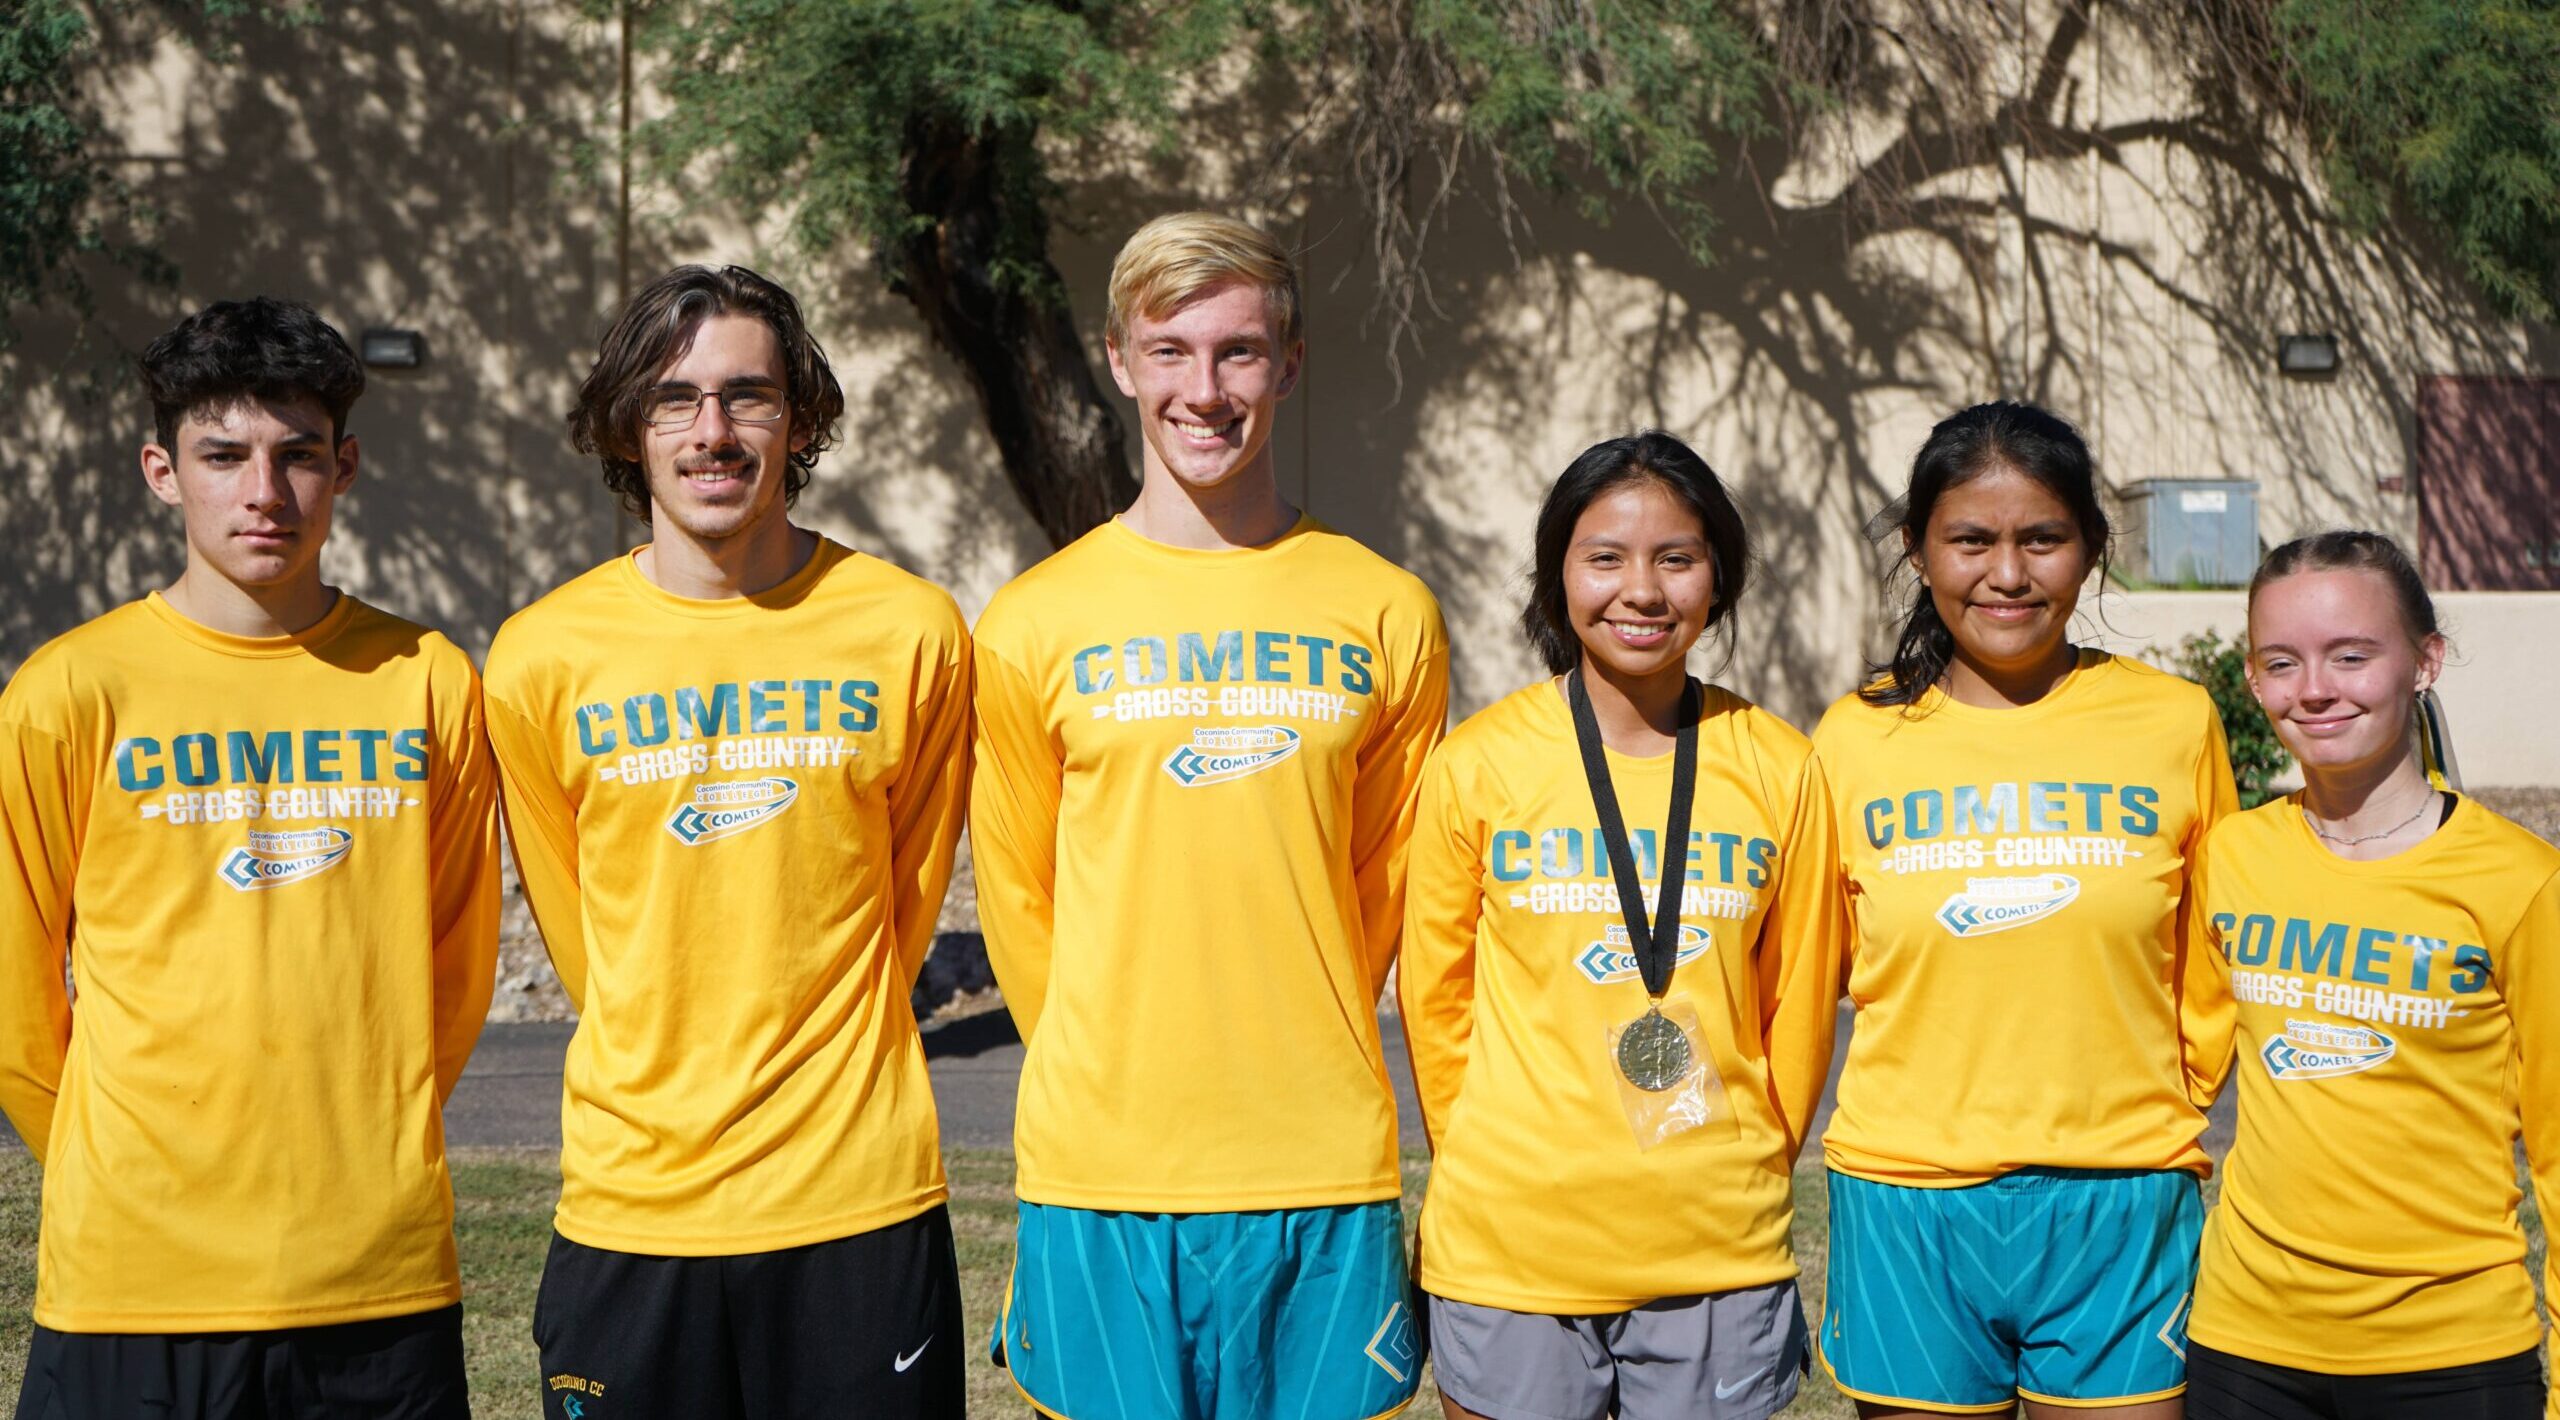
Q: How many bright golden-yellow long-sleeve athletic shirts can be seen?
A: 6